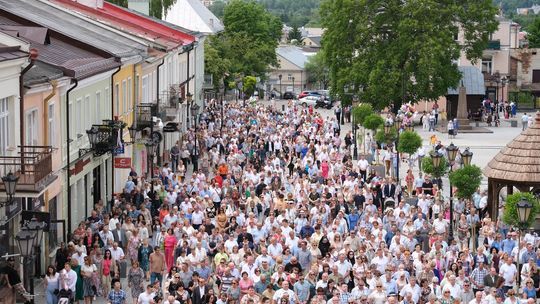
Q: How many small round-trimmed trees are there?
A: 7